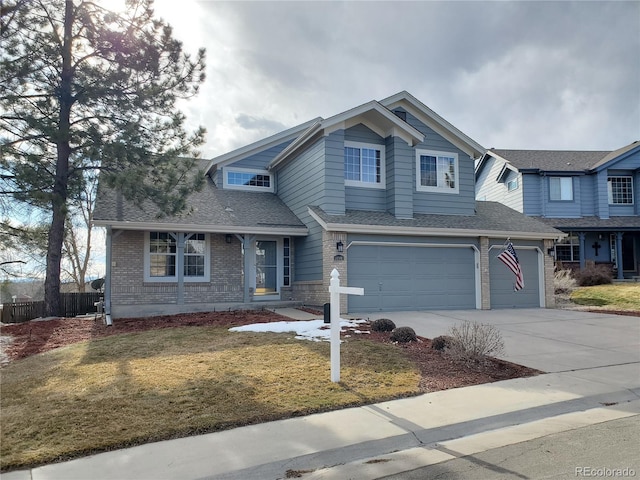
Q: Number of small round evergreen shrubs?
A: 3